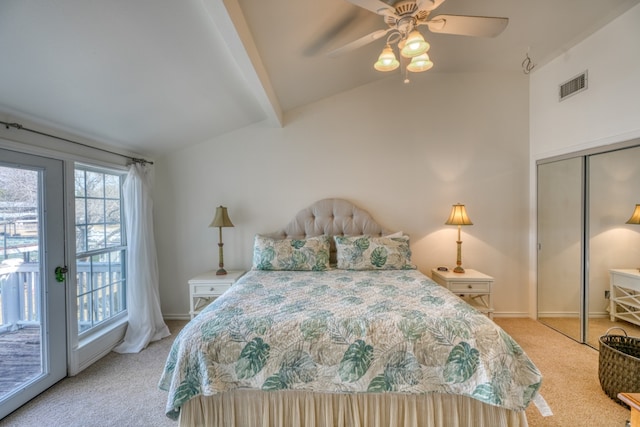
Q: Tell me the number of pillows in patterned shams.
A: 2